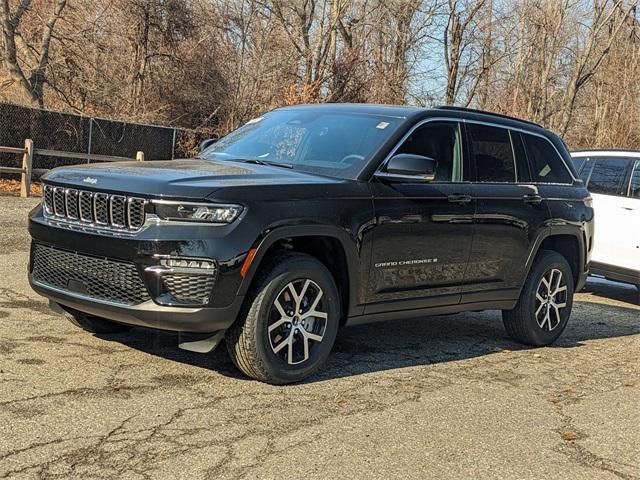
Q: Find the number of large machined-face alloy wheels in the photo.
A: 2